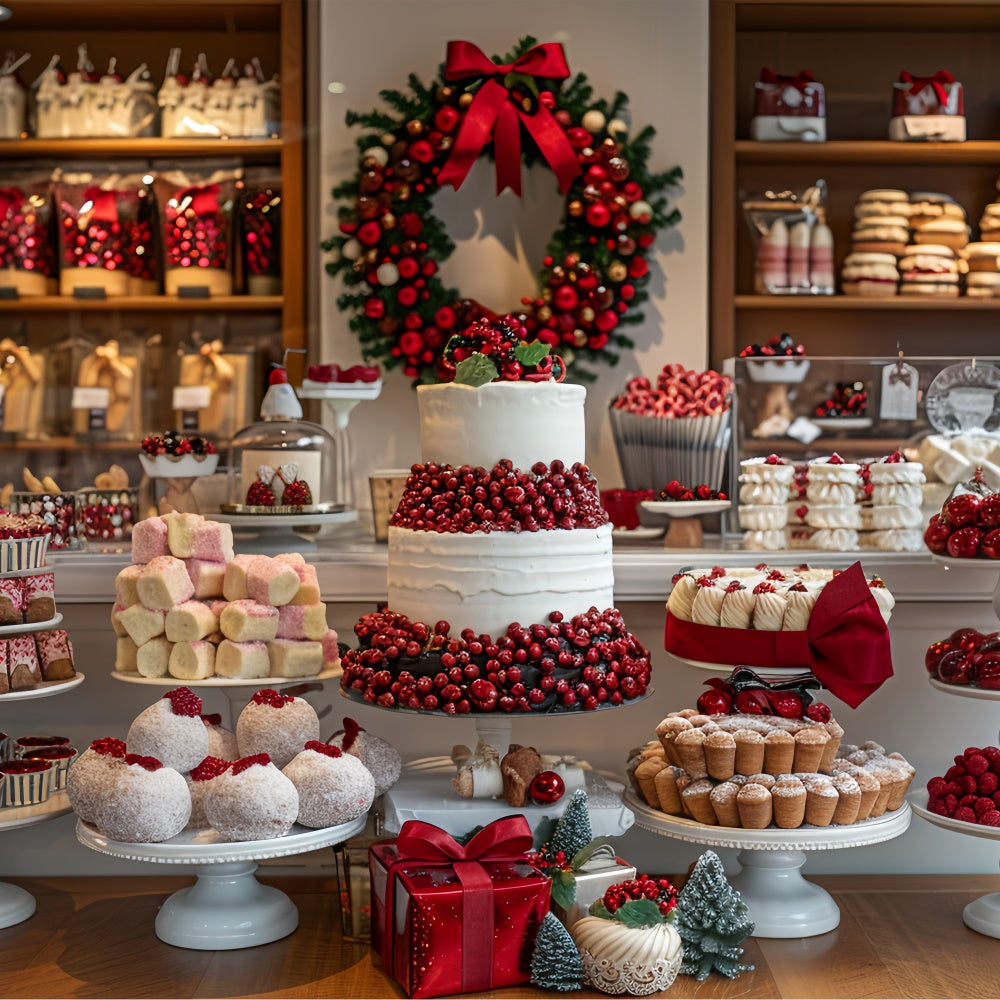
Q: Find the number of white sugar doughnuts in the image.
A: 9